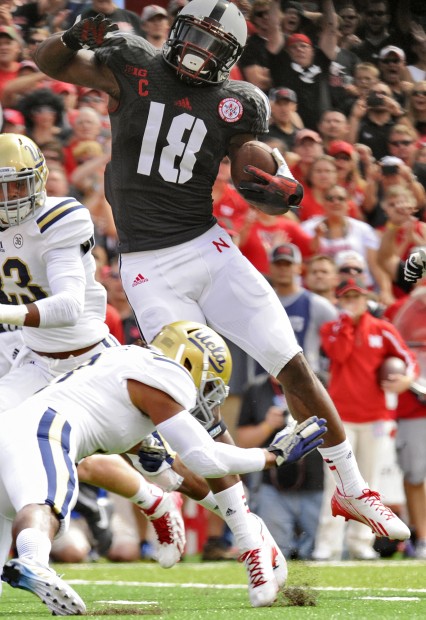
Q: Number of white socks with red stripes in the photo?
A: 2